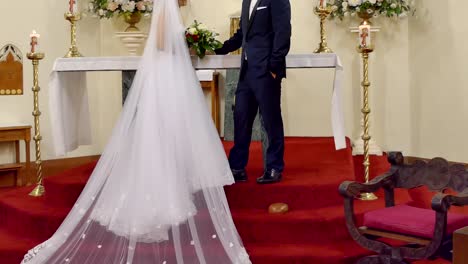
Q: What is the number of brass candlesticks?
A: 4